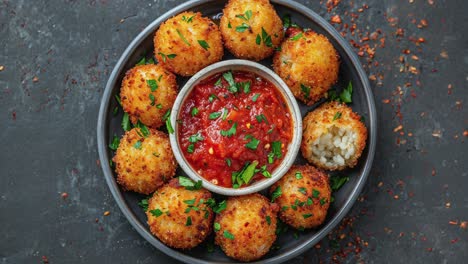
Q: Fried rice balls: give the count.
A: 9